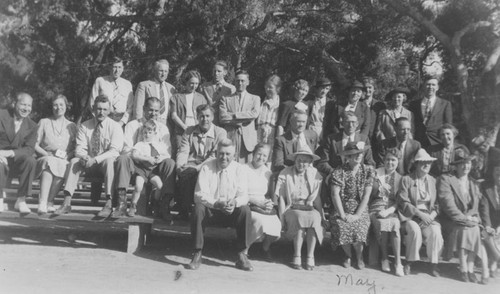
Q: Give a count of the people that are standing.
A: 12